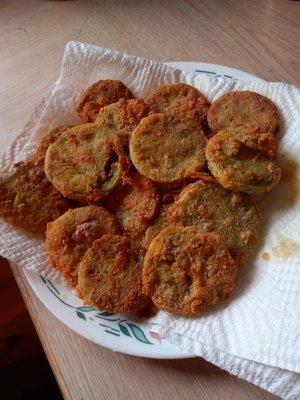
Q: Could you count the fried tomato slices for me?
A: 15